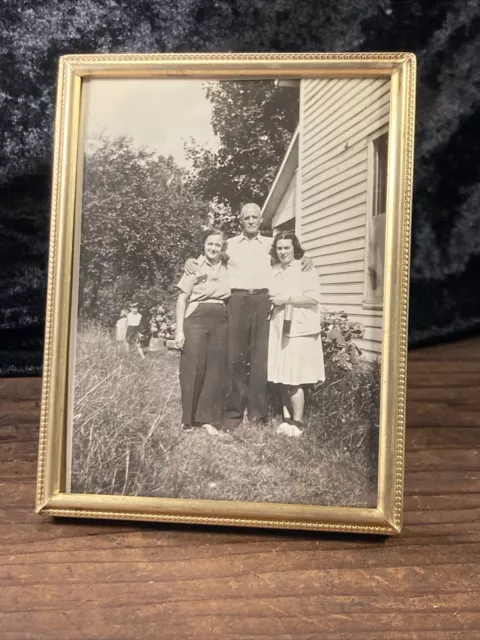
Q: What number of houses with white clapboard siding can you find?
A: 1